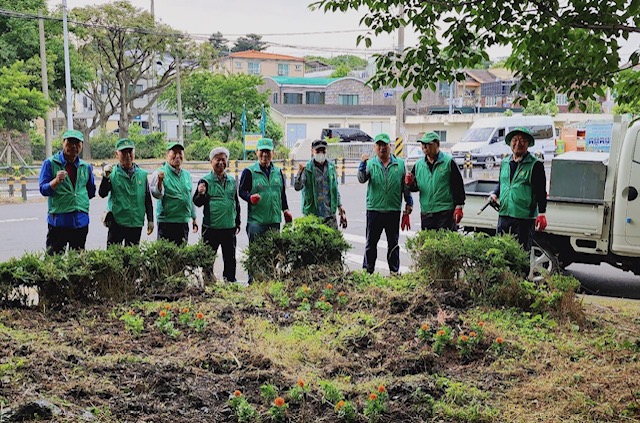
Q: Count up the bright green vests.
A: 9